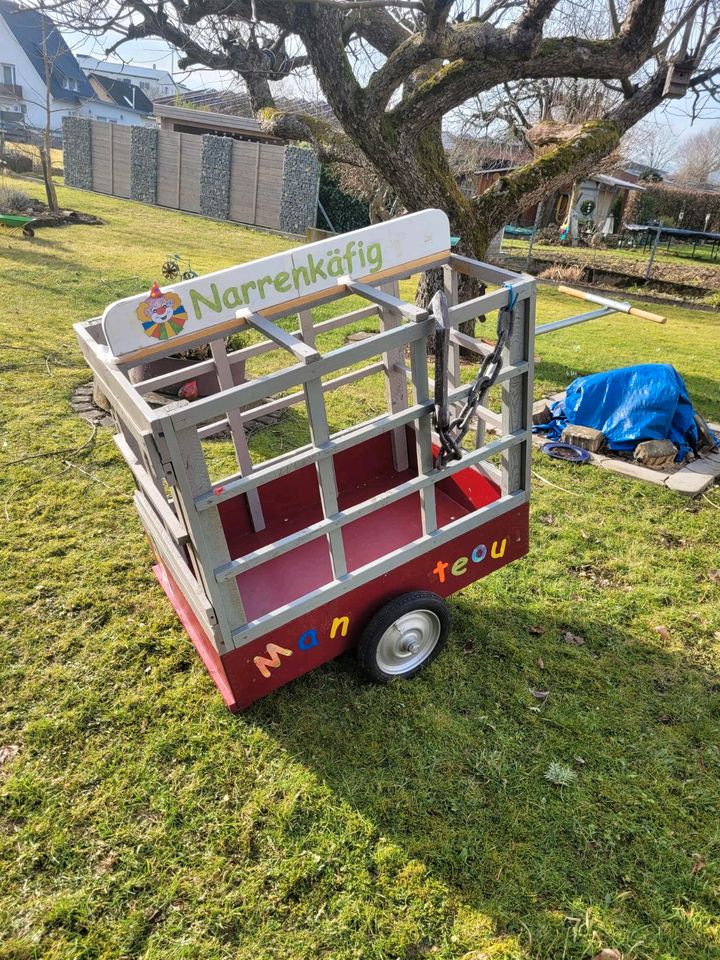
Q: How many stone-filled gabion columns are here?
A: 4